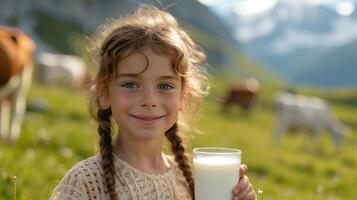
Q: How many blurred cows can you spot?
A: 4